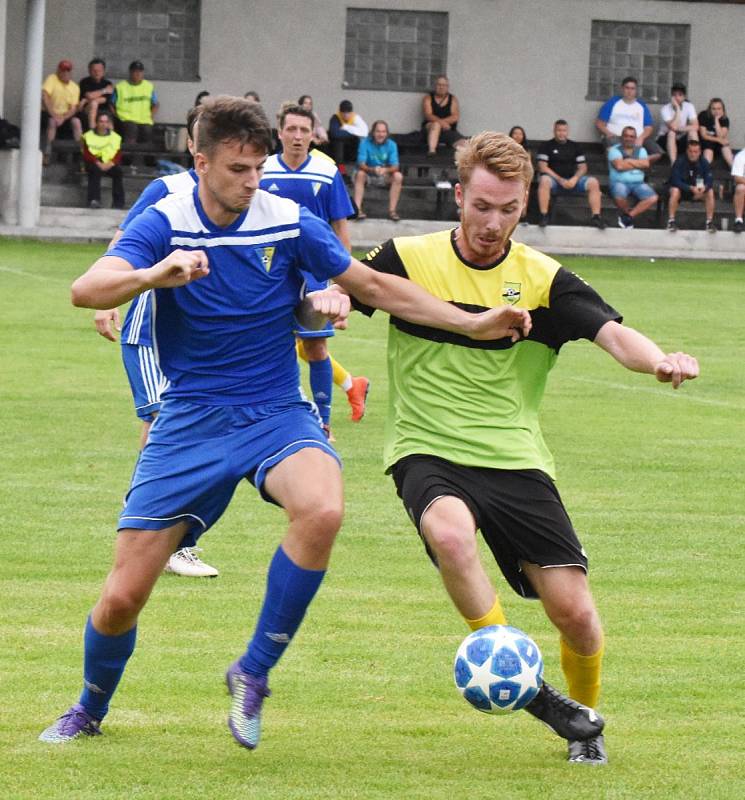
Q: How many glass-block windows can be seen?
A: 3